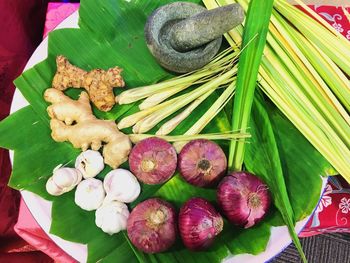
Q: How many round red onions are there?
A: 5